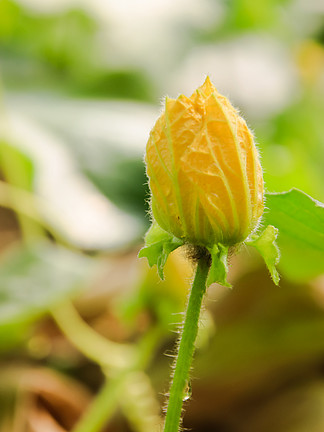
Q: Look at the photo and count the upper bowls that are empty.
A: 0